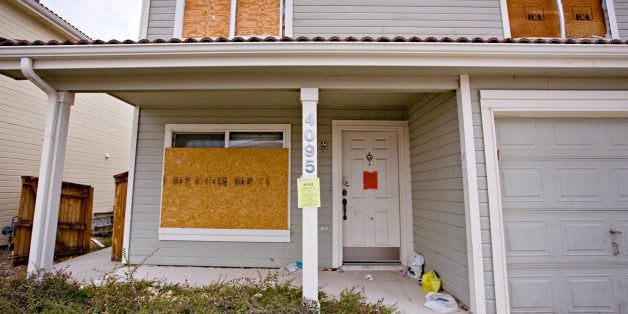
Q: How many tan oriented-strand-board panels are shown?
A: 5